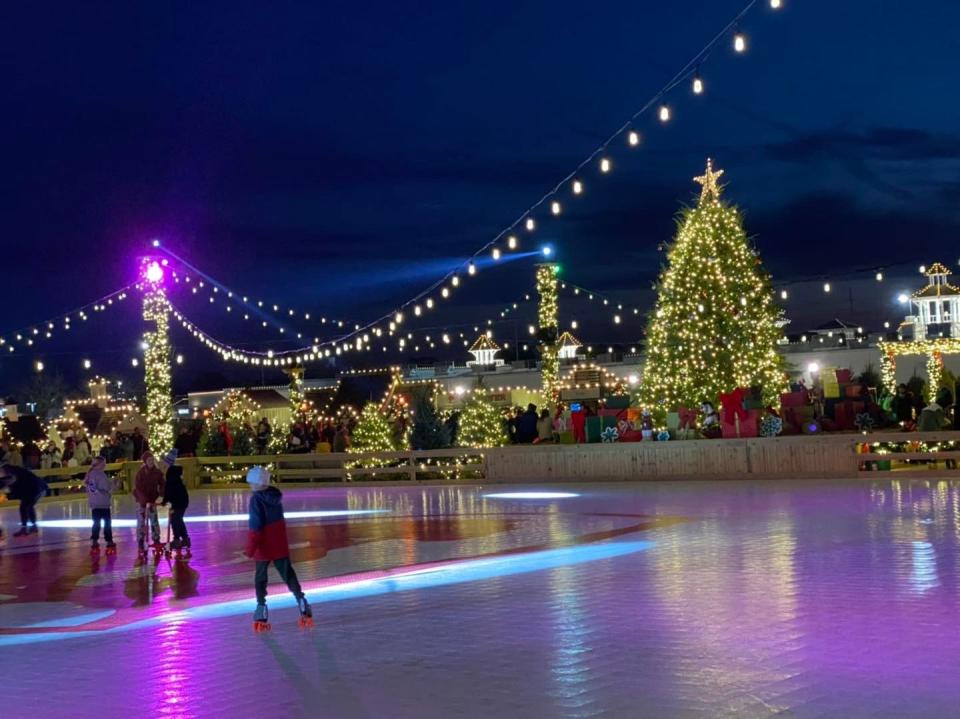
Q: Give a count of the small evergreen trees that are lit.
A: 2